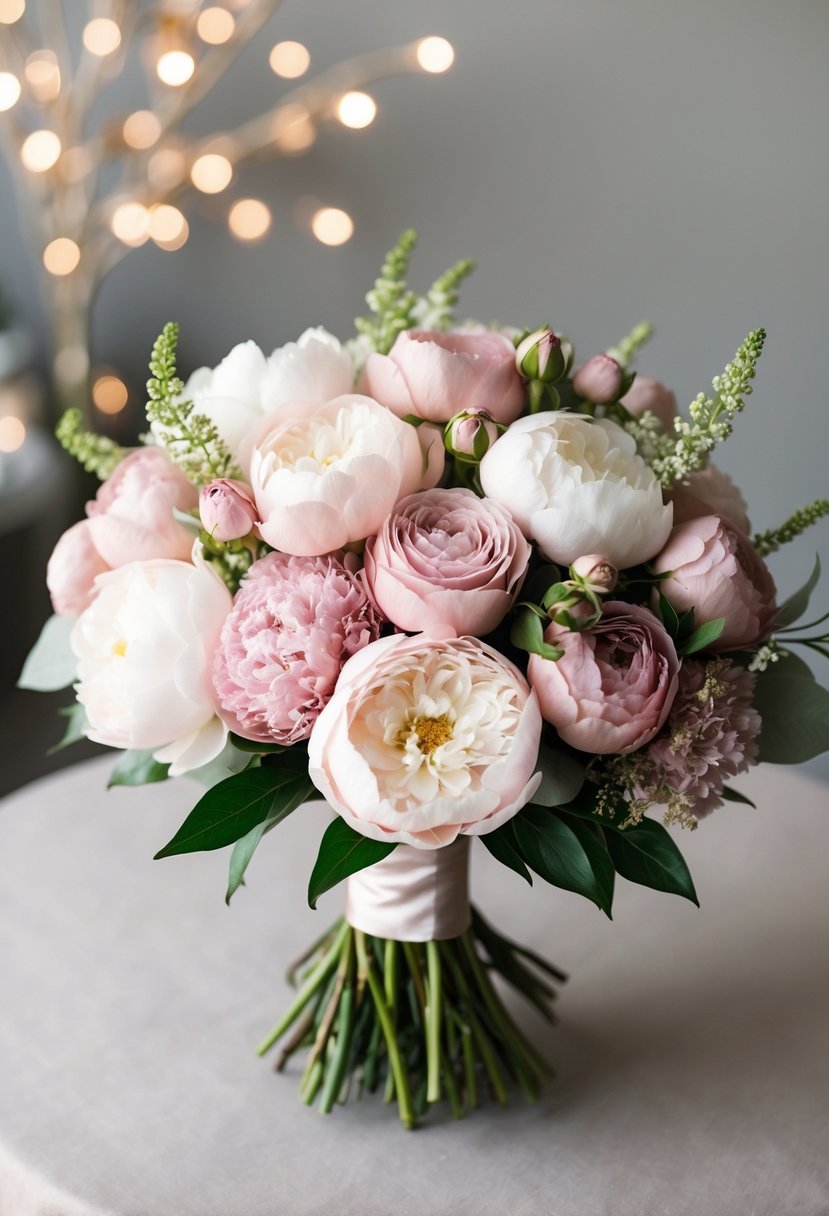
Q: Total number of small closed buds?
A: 6